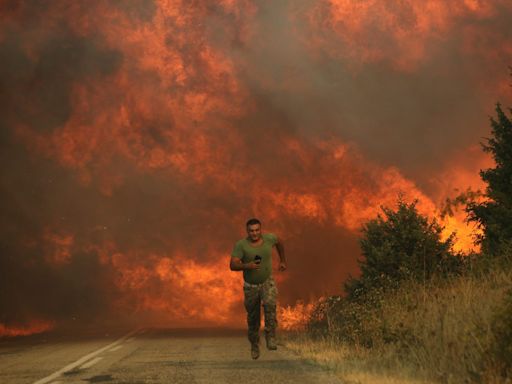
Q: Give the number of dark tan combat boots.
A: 2